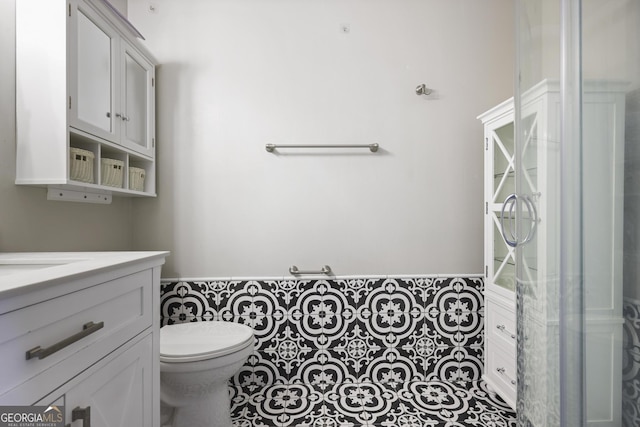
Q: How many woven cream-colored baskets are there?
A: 3